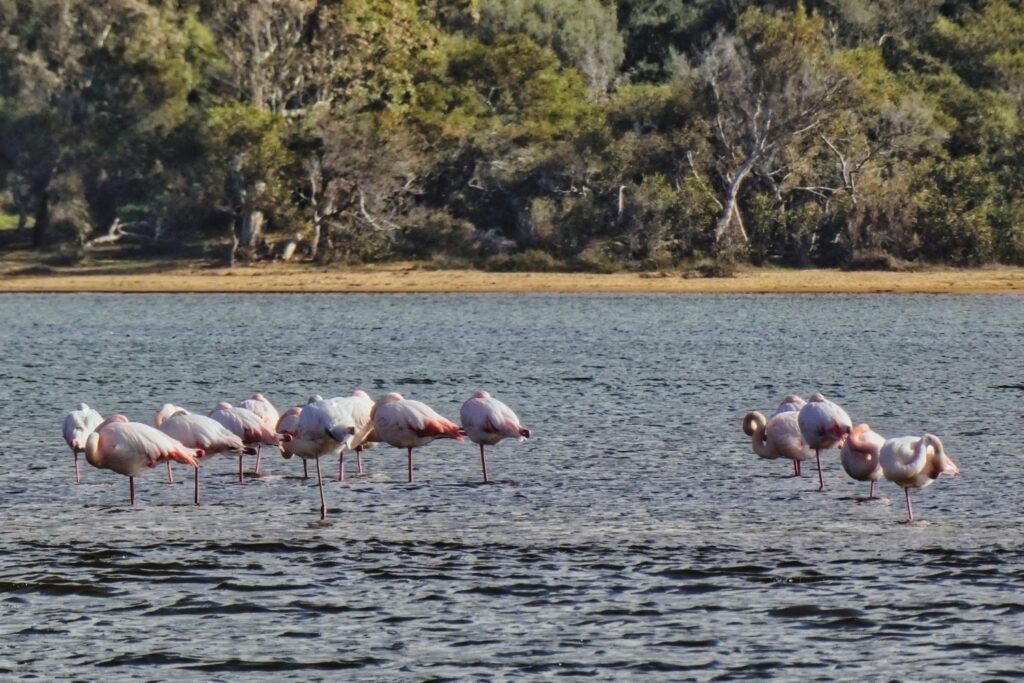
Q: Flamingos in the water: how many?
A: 15